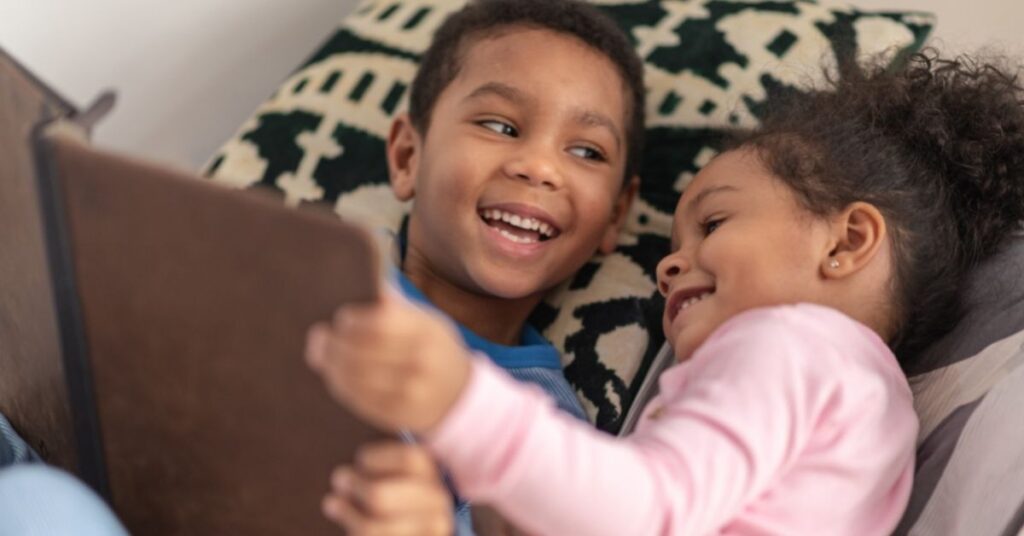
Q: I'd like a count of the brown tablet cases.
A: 1